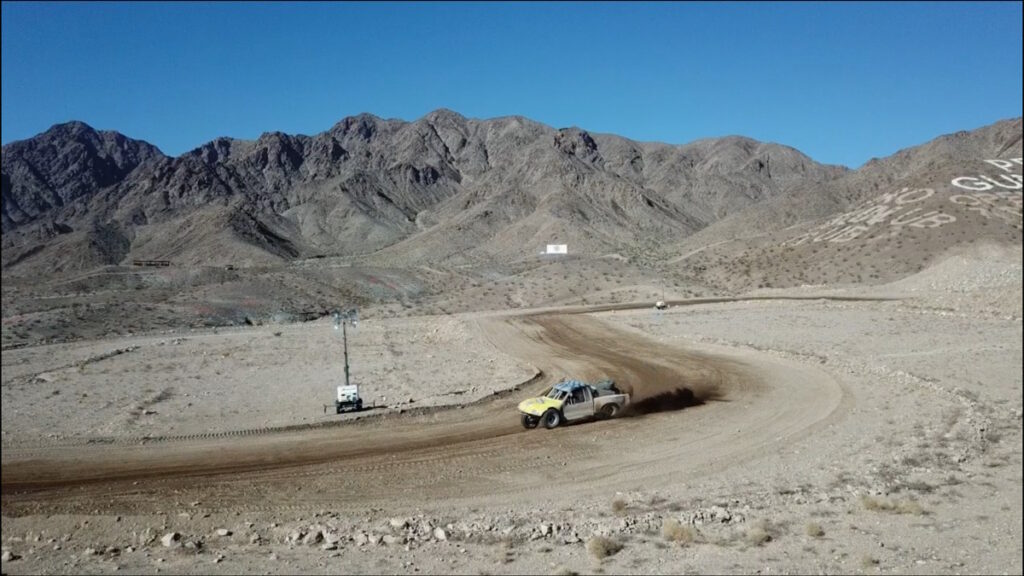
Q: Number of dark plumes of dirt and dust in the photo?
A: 1